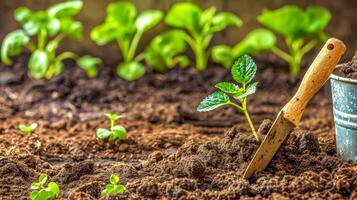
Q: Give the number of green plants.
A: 9